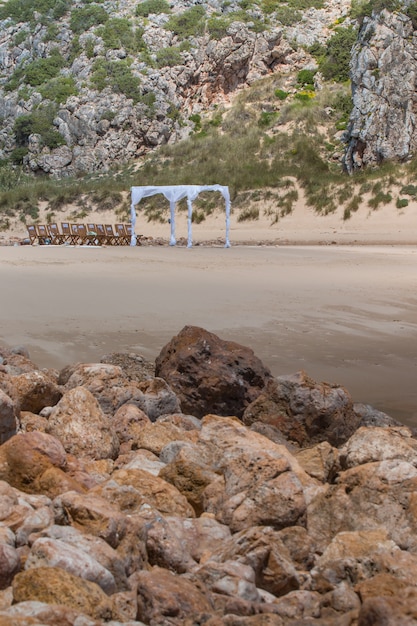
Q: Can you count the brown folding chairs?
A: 12